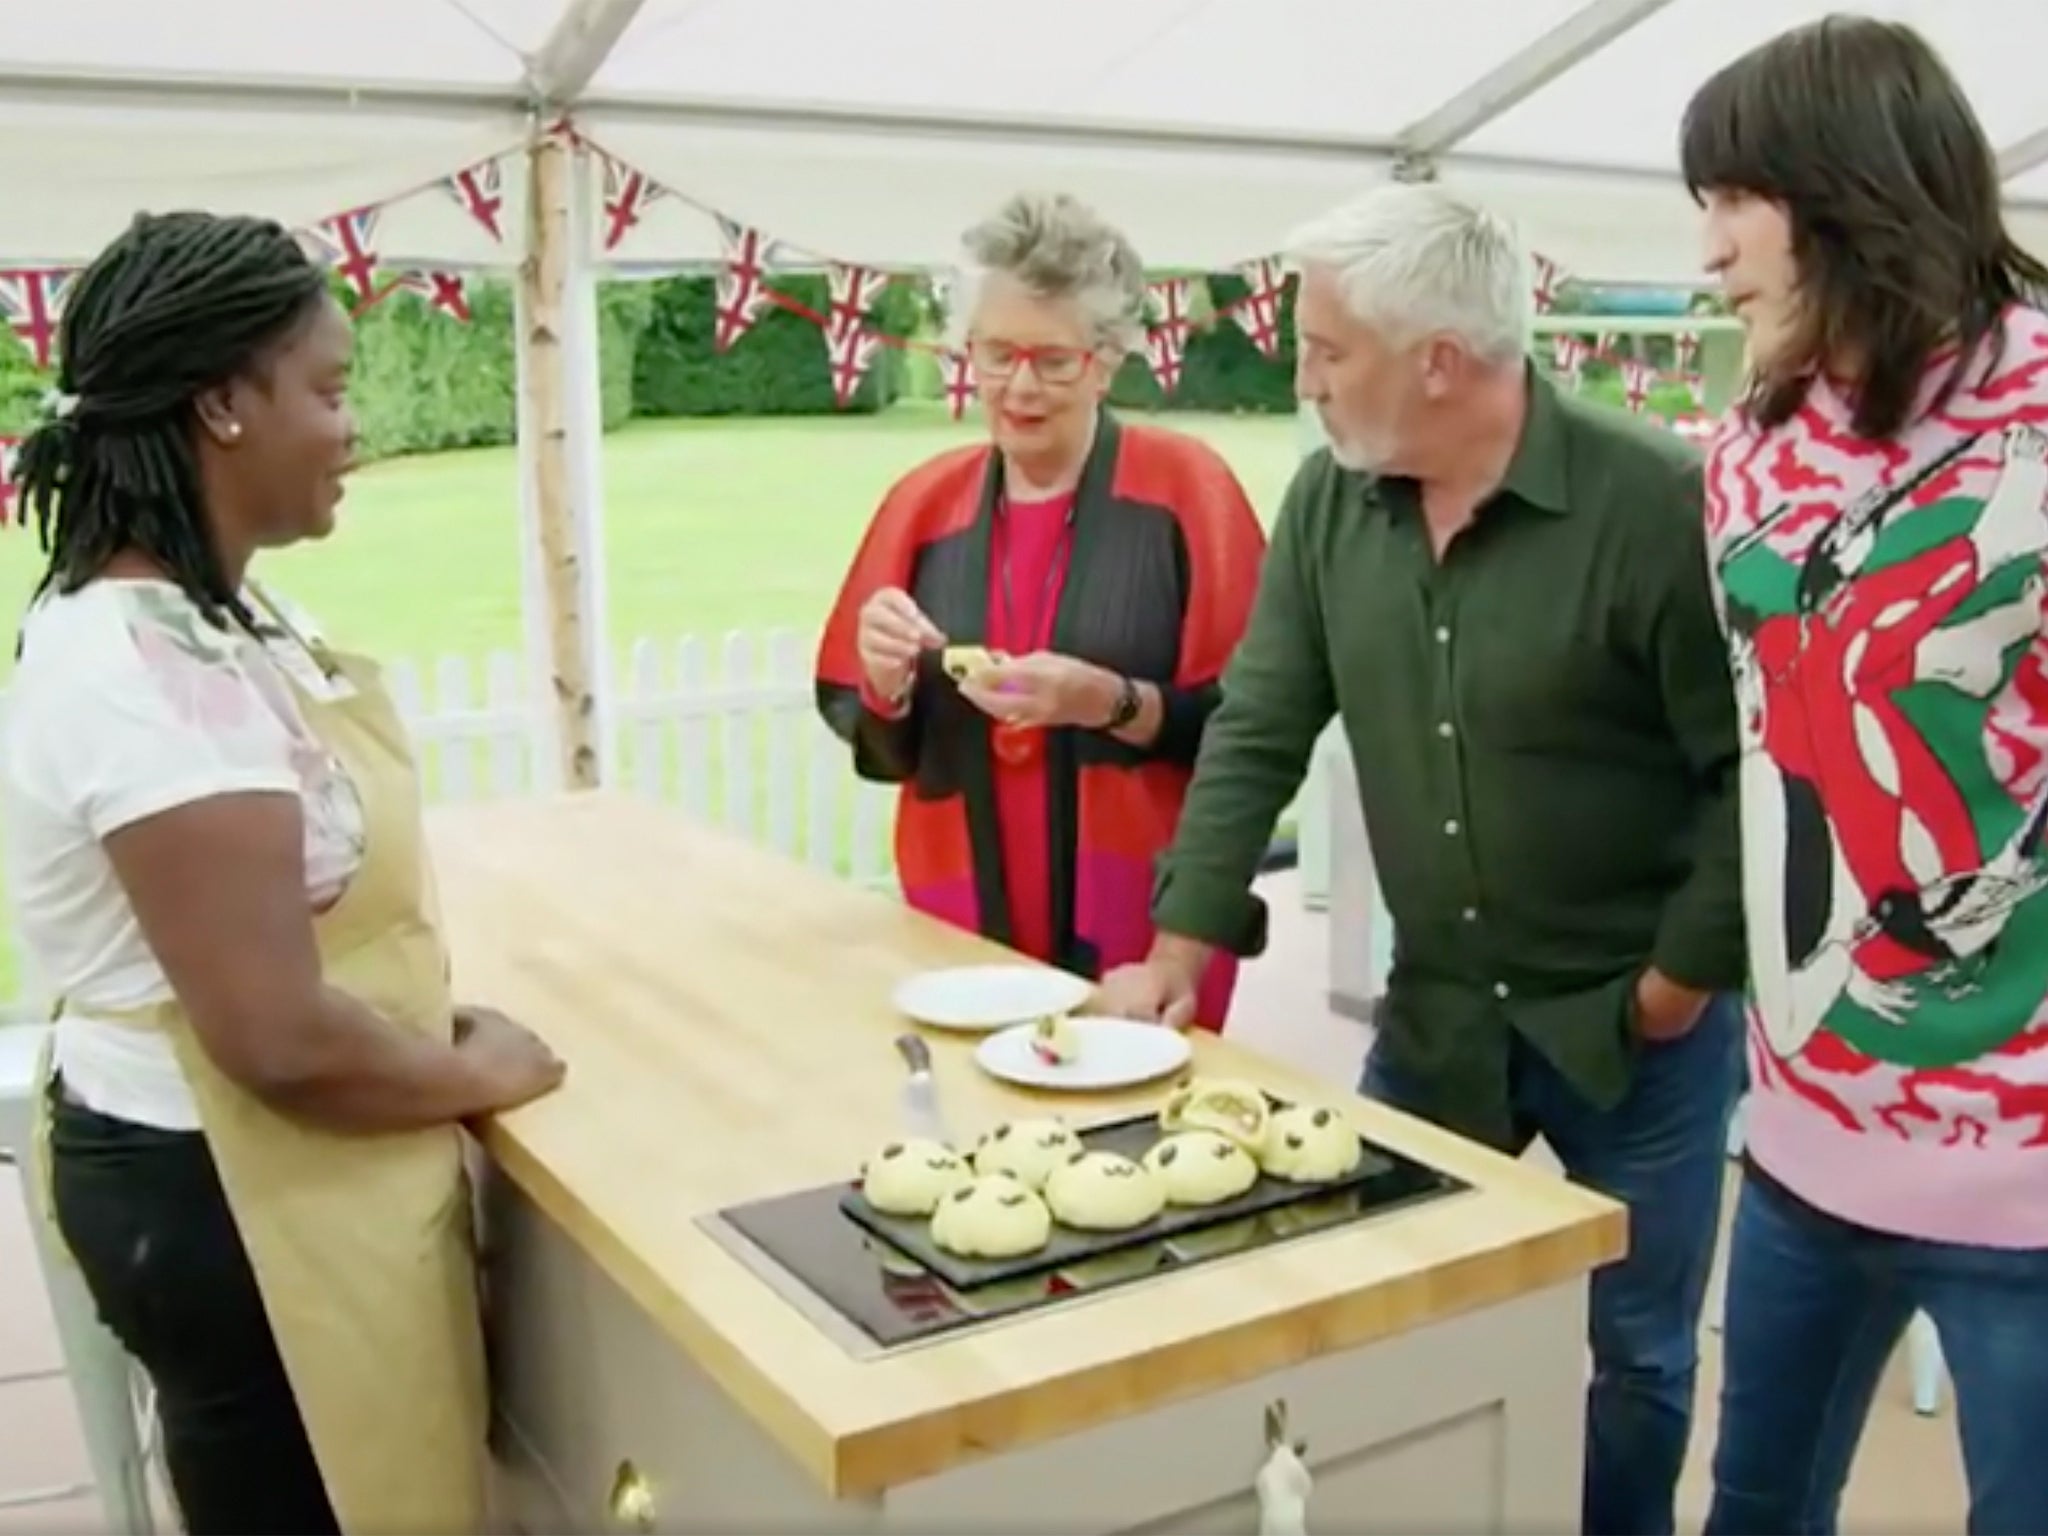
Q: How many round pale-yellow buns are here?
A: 7